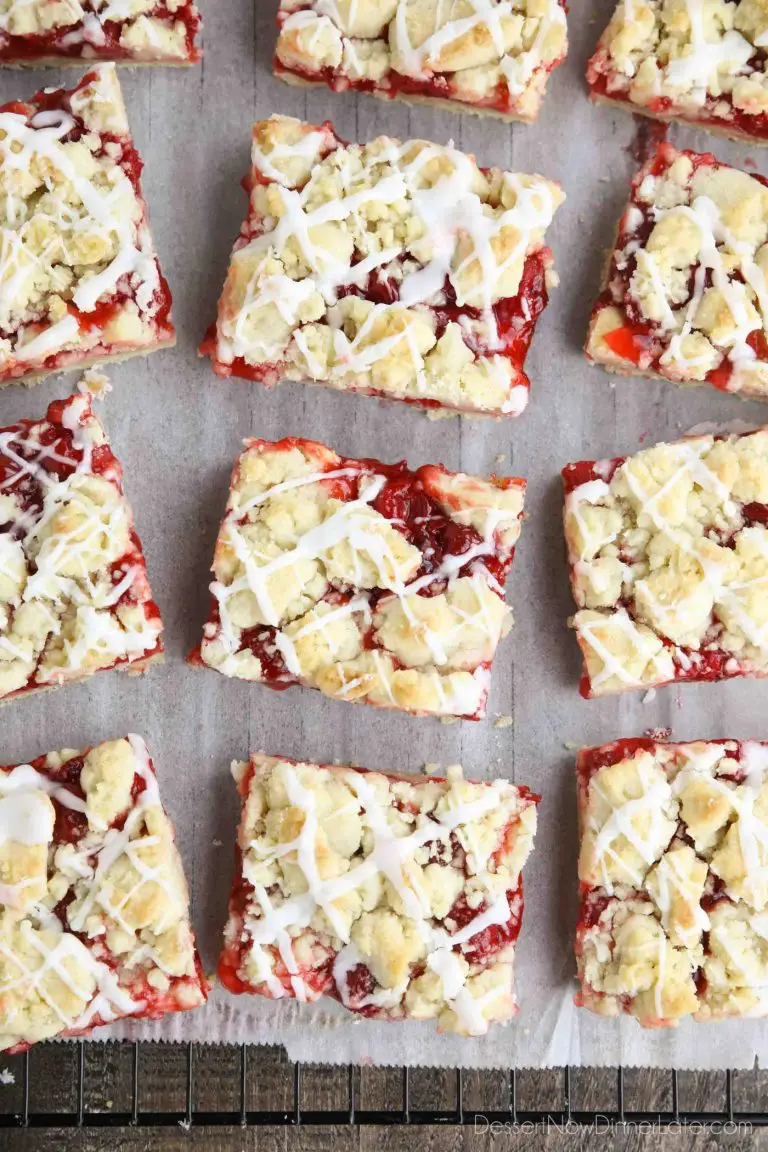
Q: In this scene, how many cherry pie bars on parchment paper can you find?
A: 12